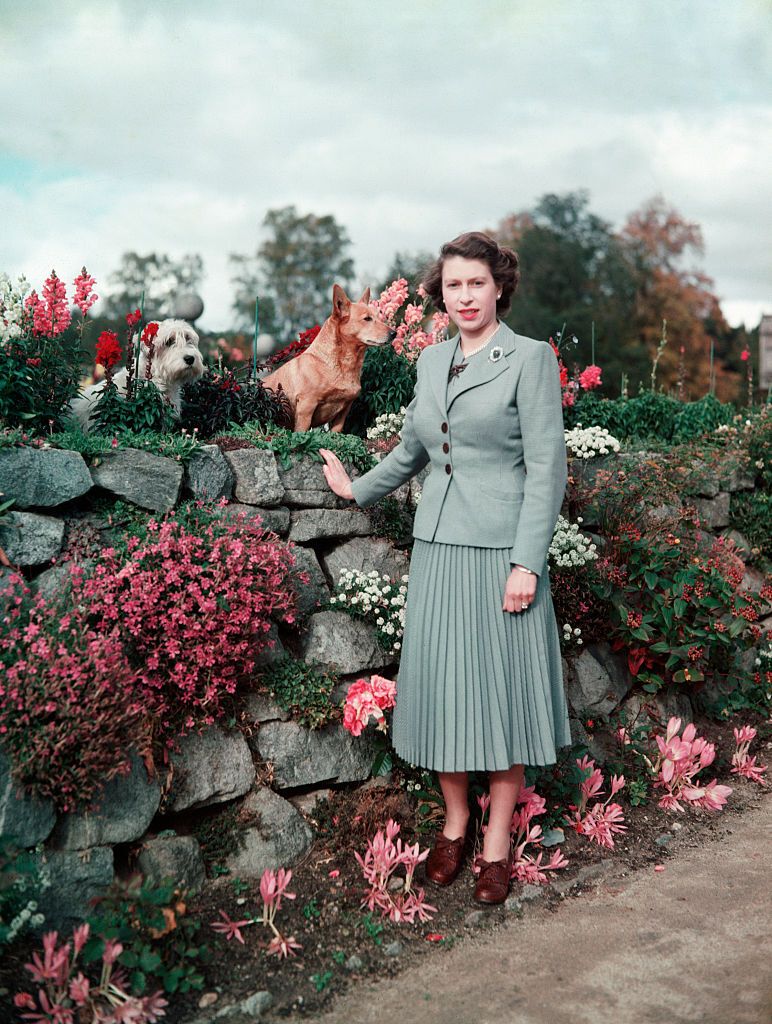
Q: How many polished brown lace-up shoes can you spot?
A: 2